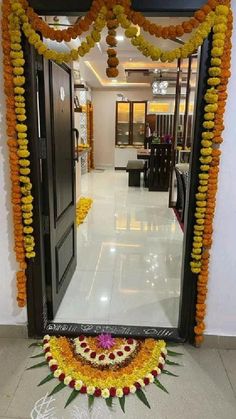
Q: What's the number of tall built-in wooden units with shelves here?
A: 1